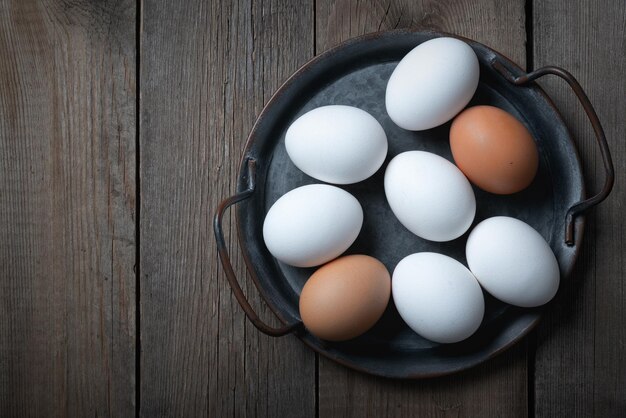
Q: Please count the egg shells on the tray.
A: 8